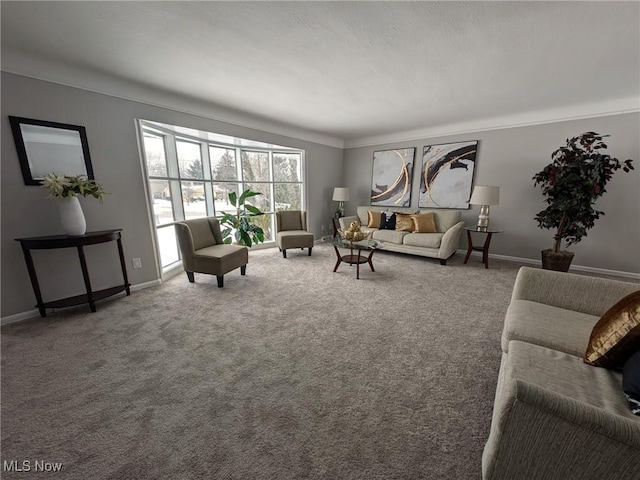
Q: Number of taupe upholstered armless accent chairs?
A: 2